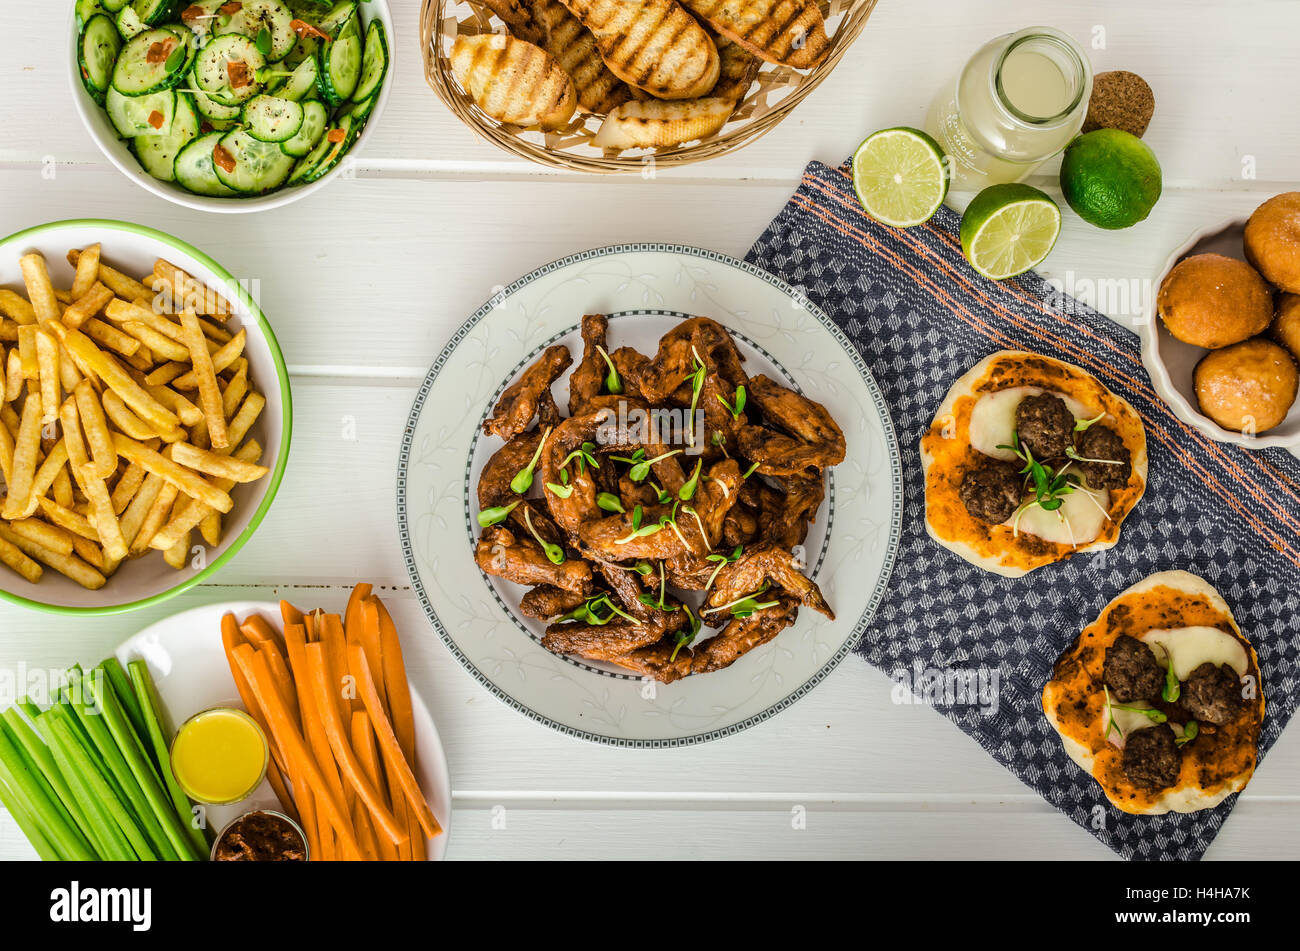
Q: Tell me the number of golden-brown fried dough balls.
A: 4